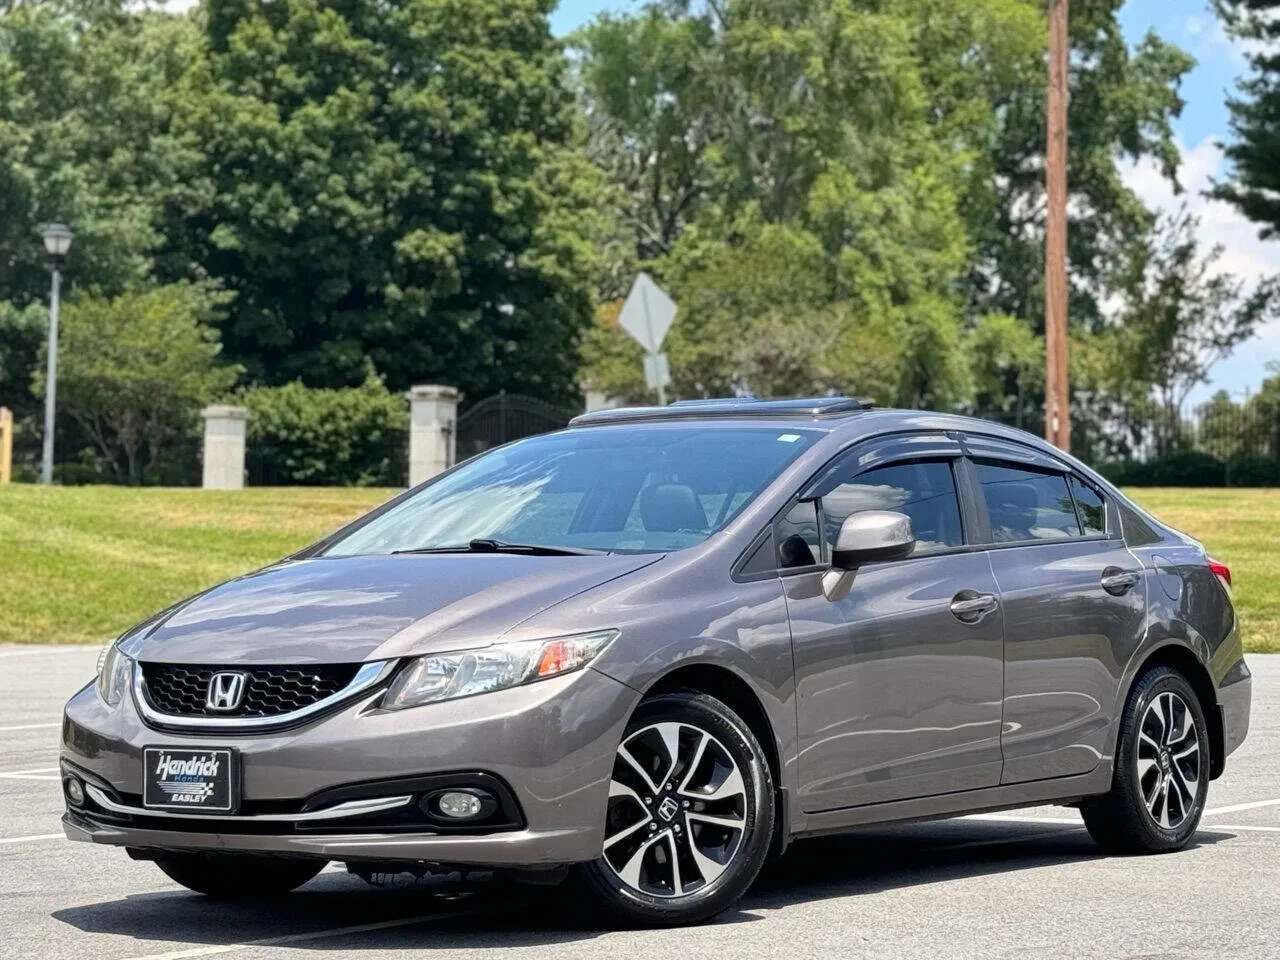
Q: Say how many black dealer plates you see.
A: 1